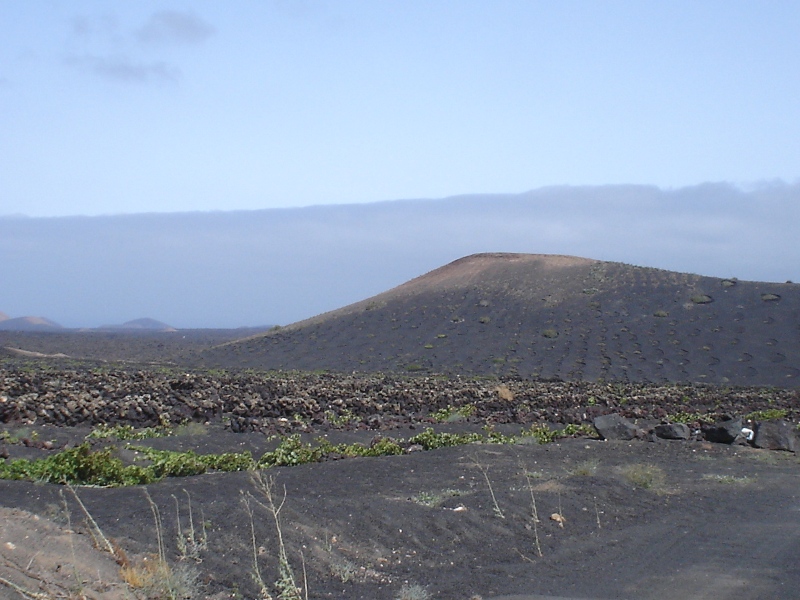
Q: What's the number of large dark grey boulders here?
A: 4